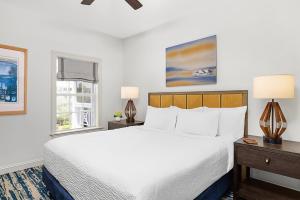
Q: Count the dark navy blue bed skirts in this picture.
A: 1